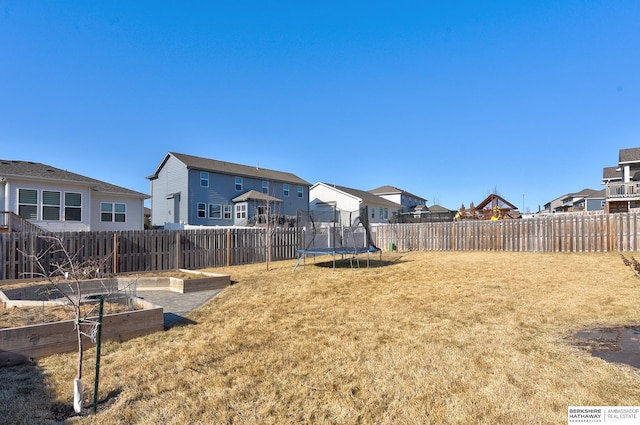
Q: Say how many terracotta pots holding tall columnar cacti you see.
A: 0